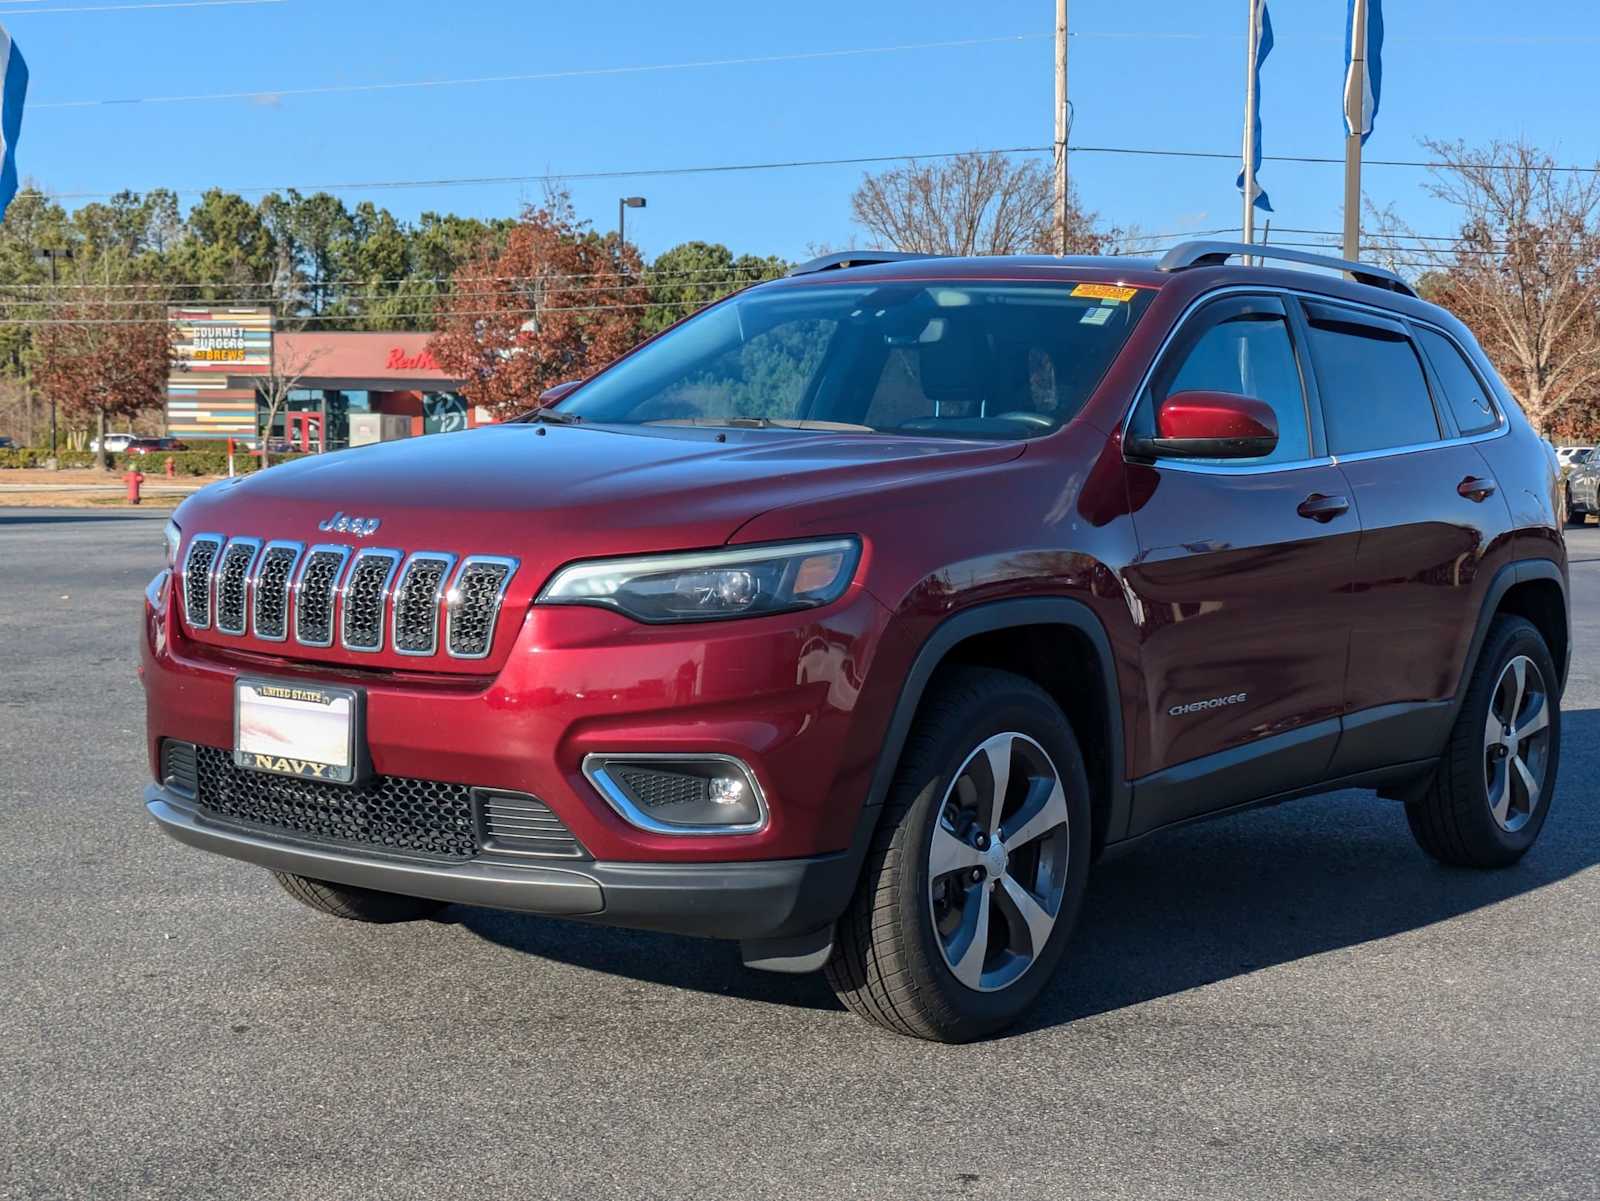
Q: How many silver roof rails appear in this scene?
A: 2